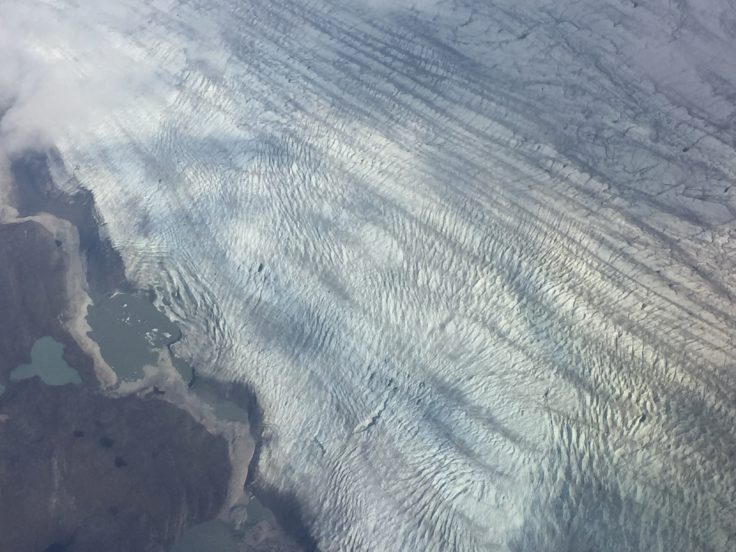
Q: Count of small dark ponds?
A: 3